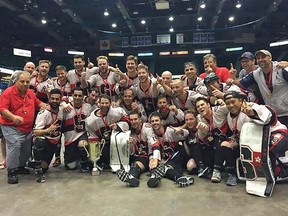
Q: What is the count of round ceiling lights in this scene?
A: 10